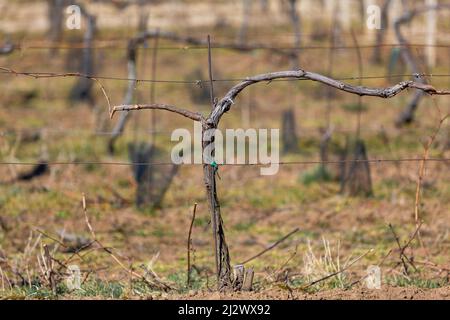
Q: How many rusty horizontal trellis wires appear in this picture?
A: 3